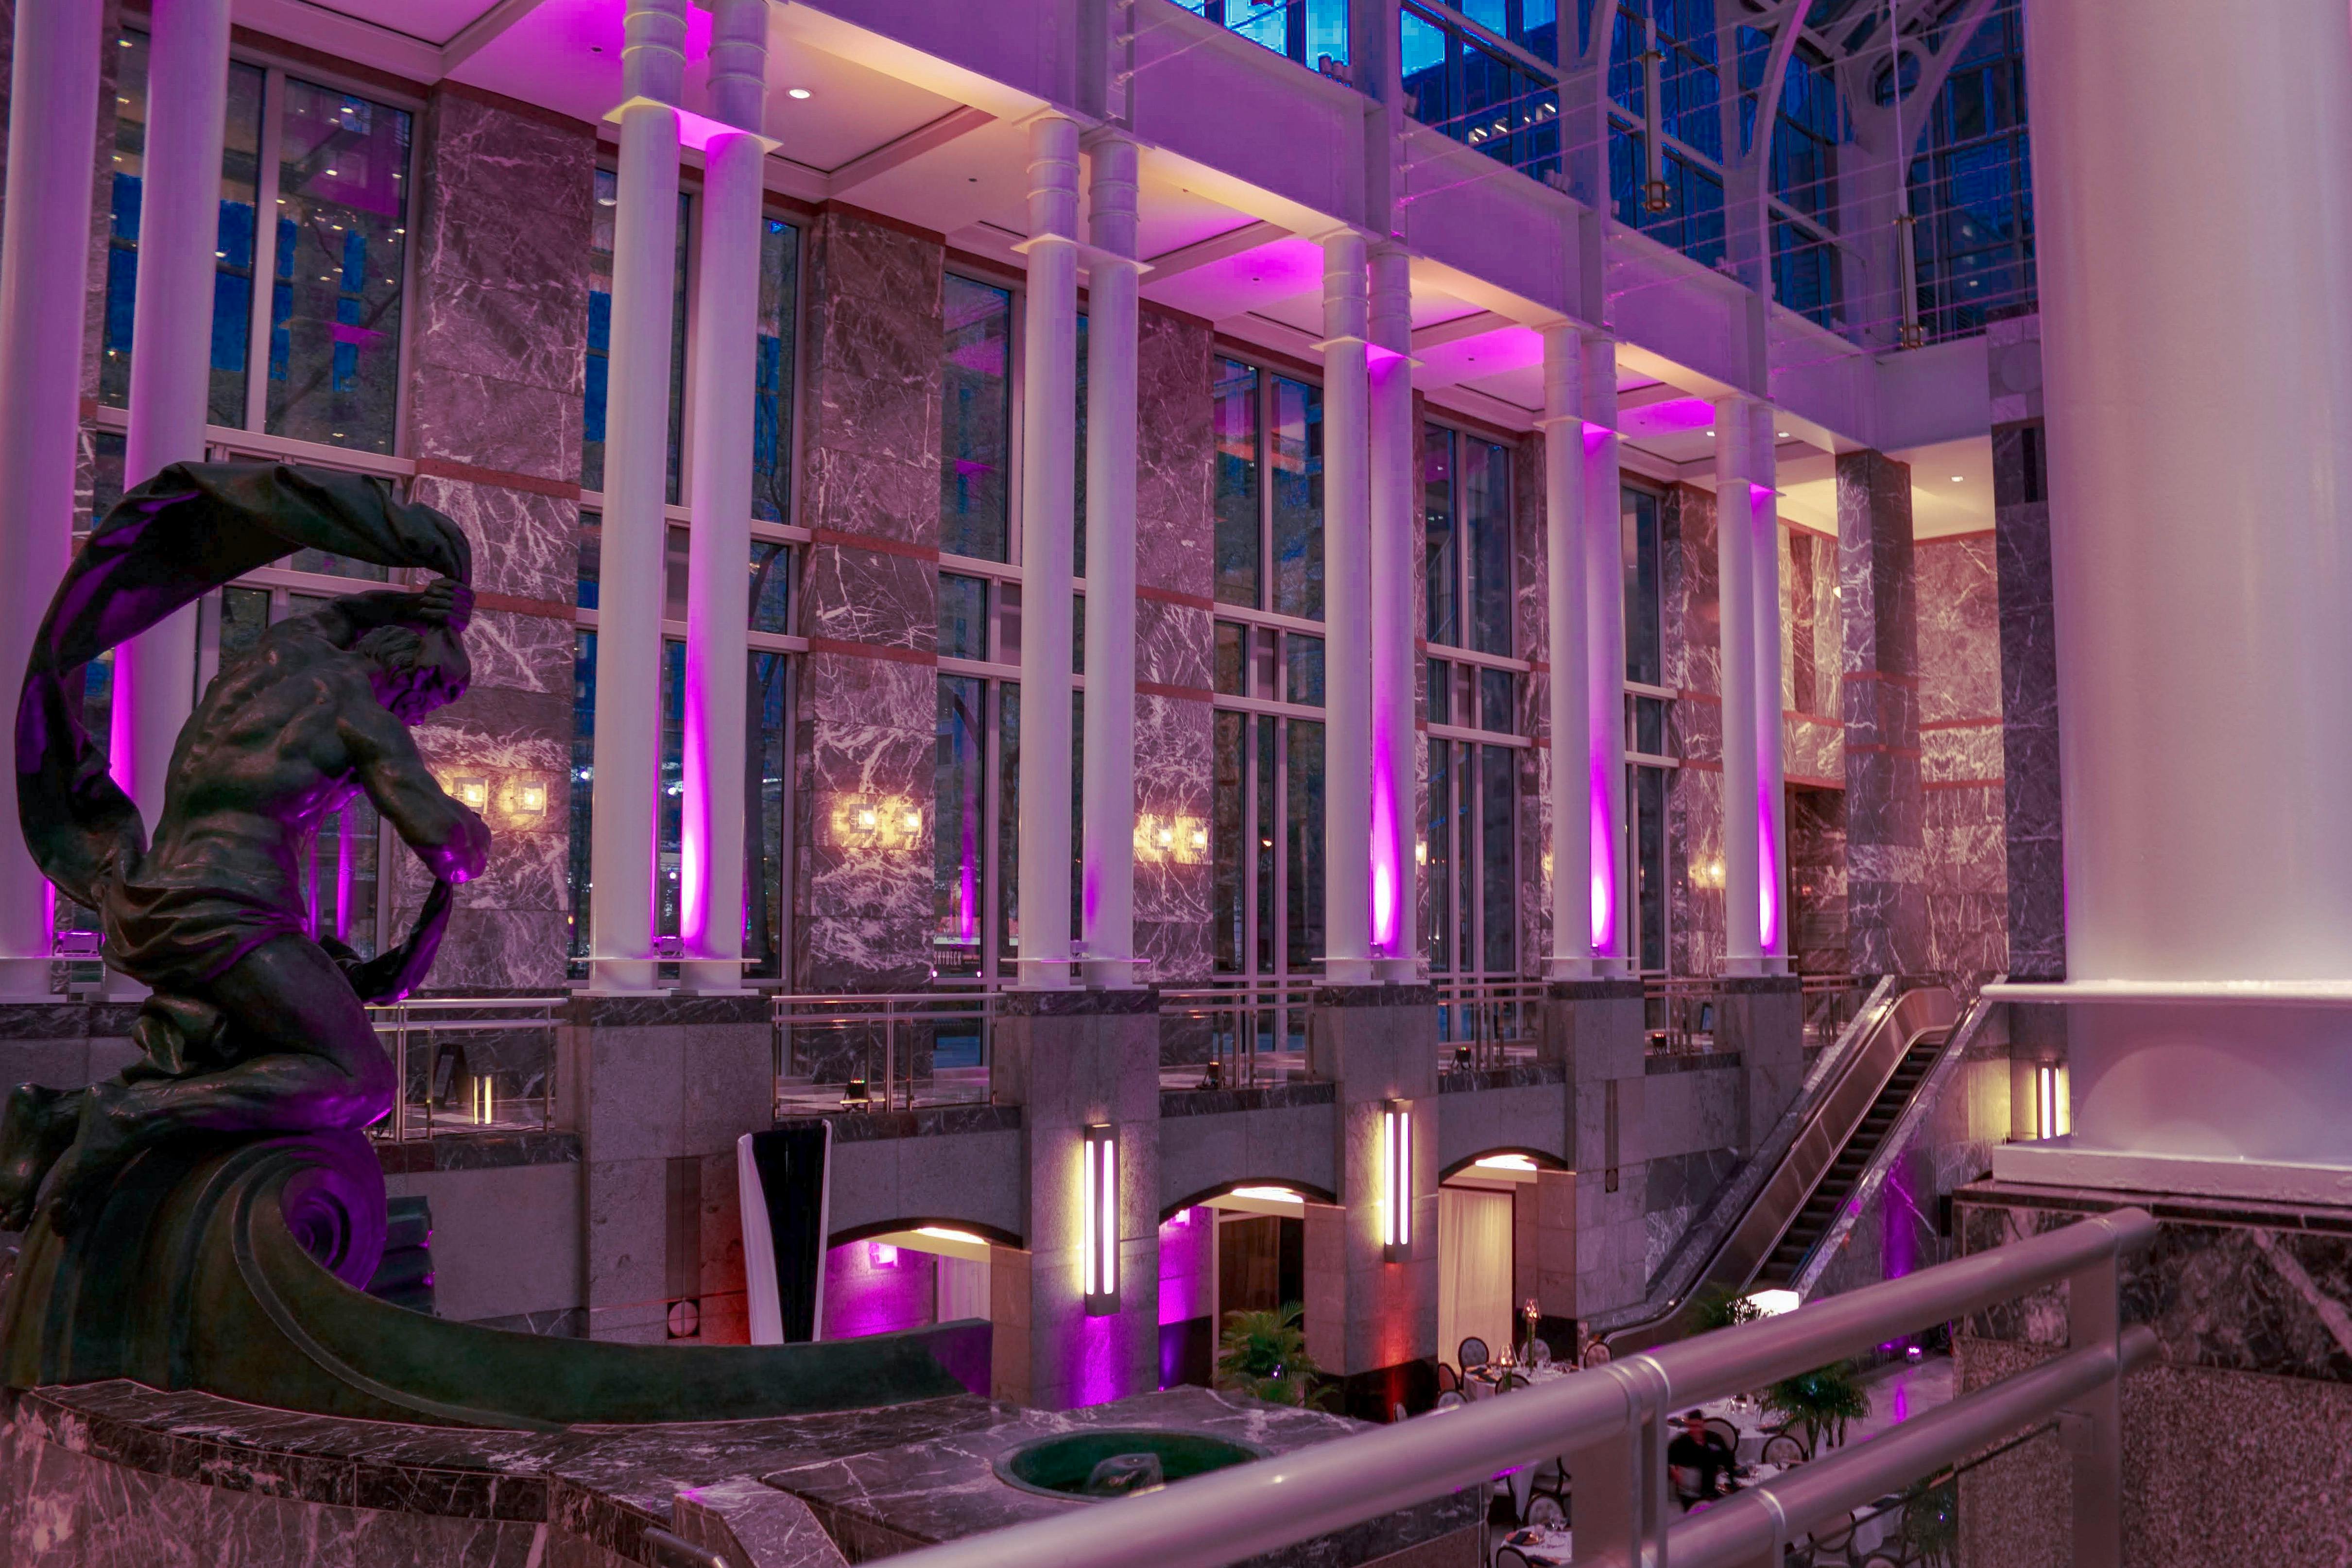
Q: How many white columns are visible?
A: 13